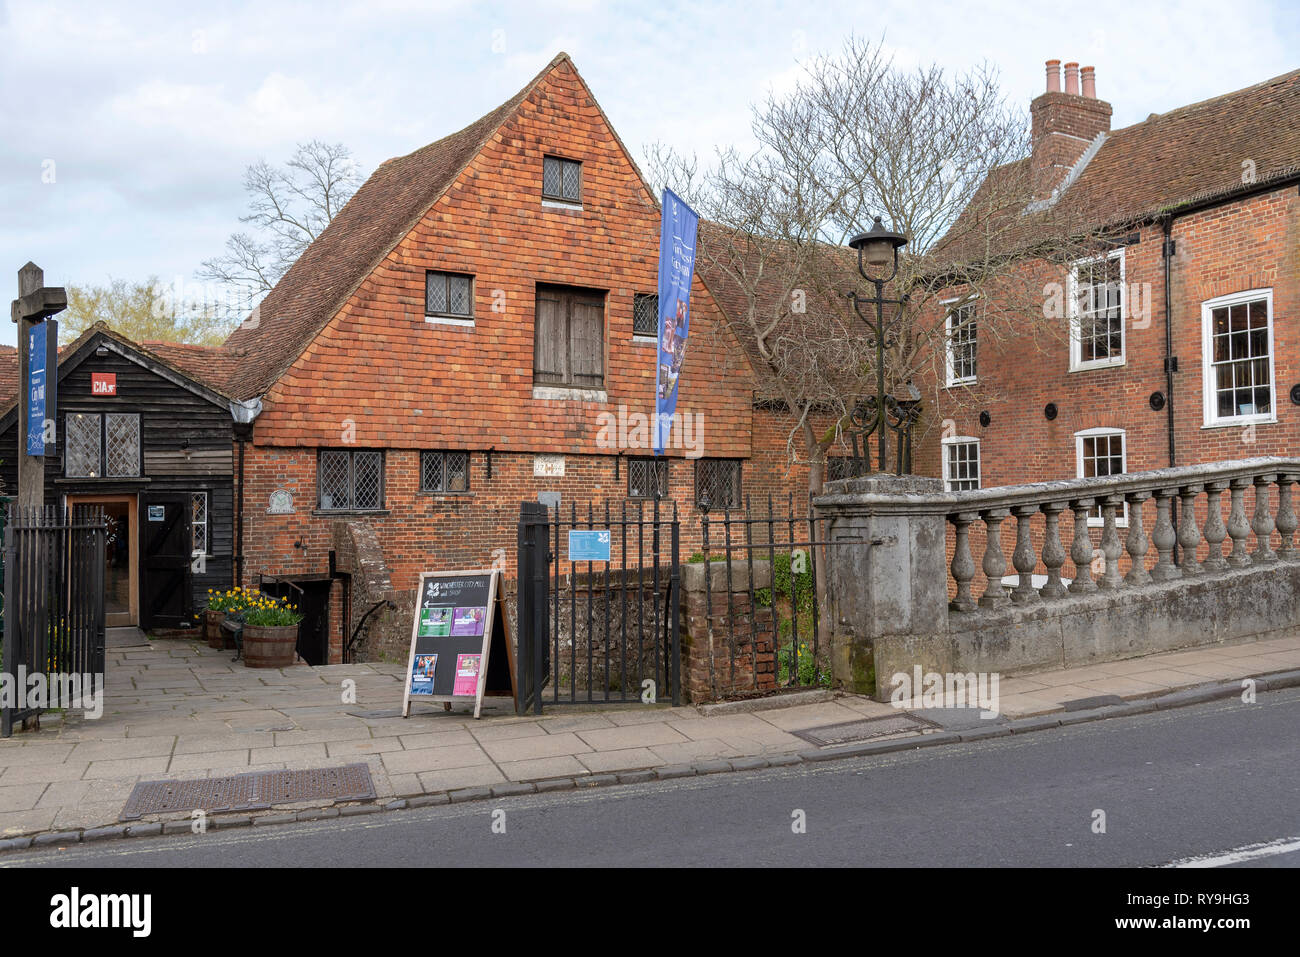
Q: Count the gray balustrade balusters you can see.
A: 13